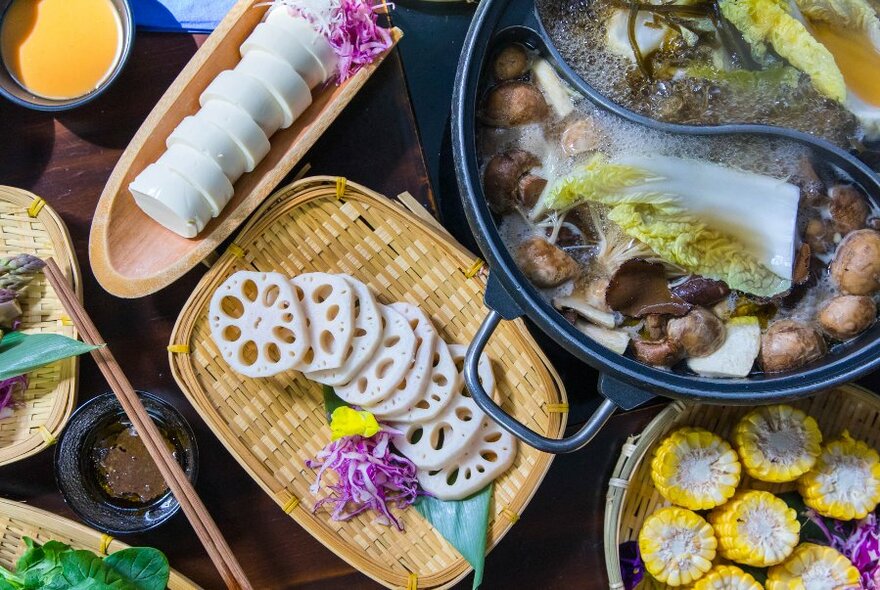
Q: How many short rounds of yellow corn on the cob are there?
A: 7